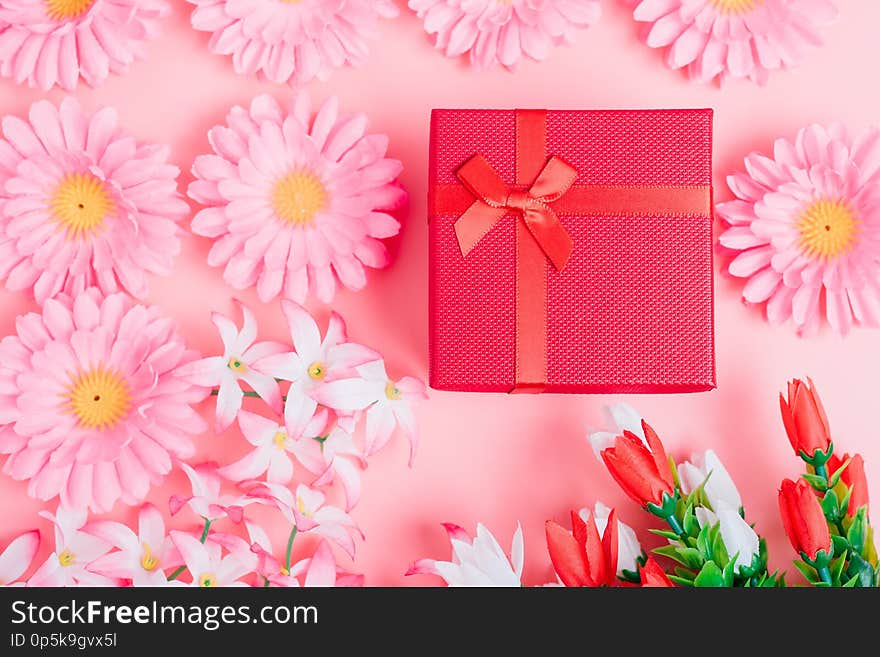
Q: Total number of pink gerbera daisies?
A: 8